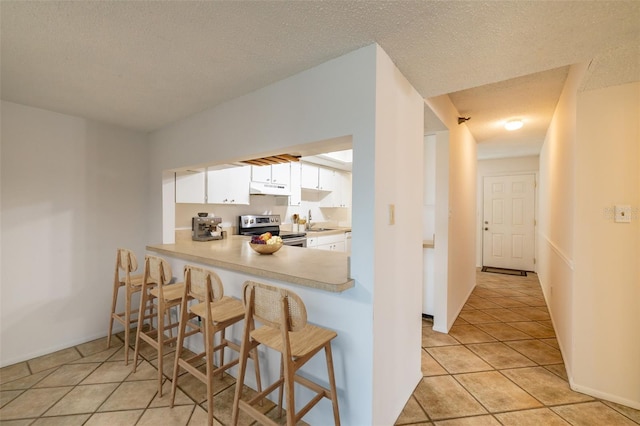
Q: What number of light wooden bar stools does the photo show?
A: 4